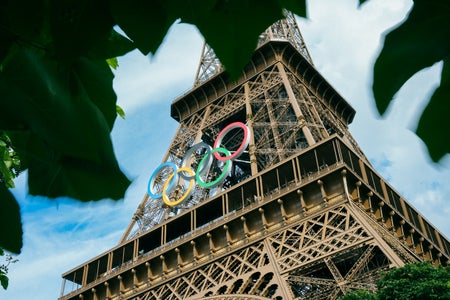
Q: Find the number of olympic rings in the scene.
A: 5